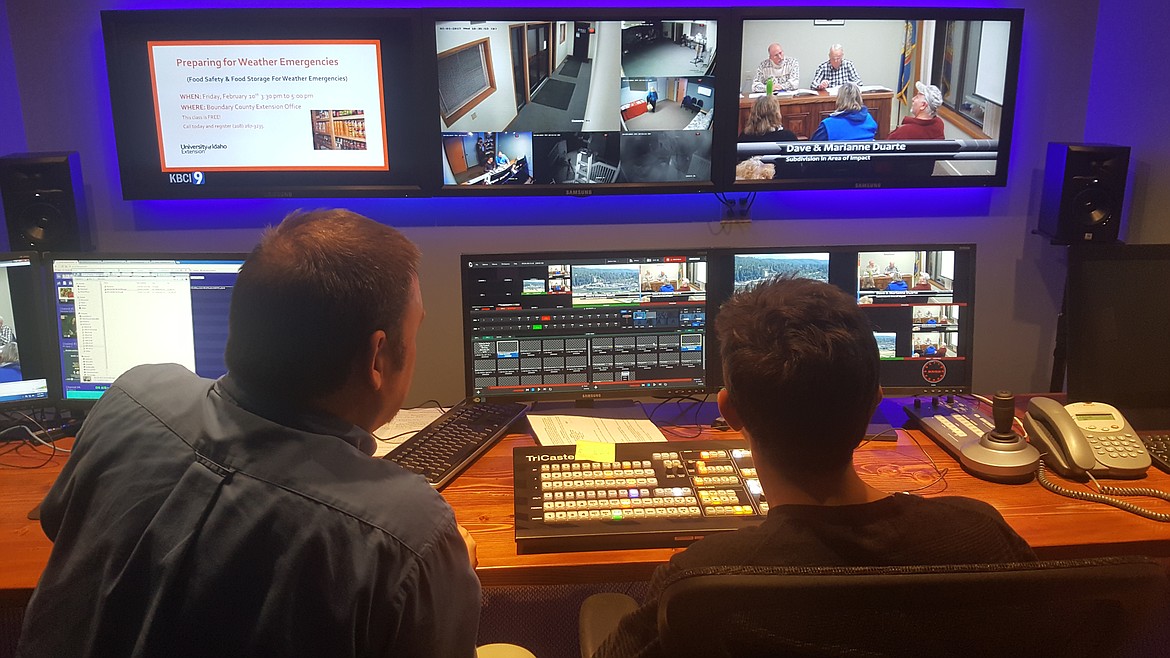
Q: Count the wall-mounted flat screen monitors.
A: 3